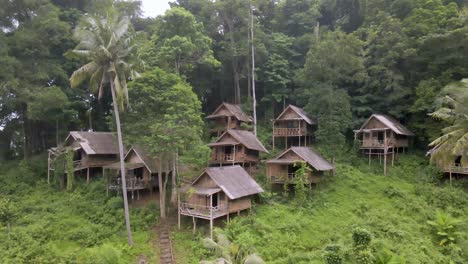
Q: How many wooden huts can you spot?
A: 9